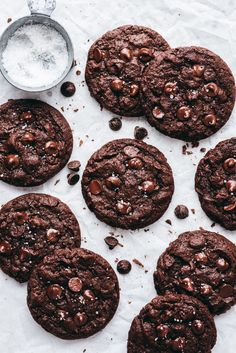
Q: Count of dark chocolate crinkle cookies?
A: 9